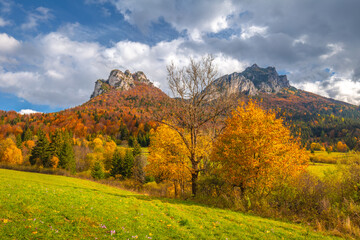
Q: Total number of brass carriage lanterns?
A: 0